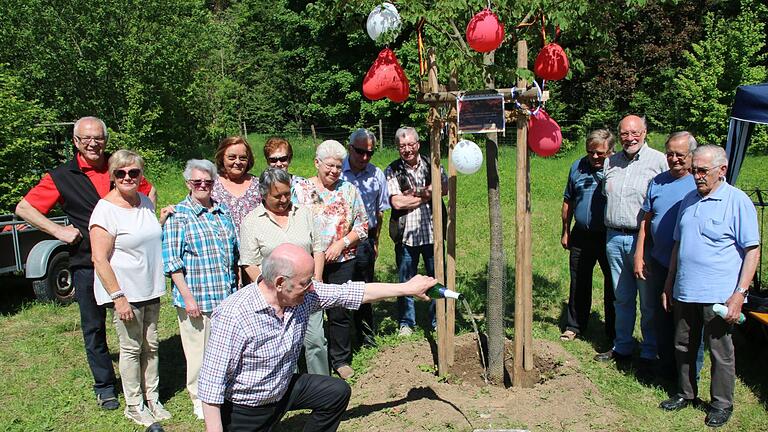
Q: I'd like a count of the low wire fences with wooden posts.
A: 1